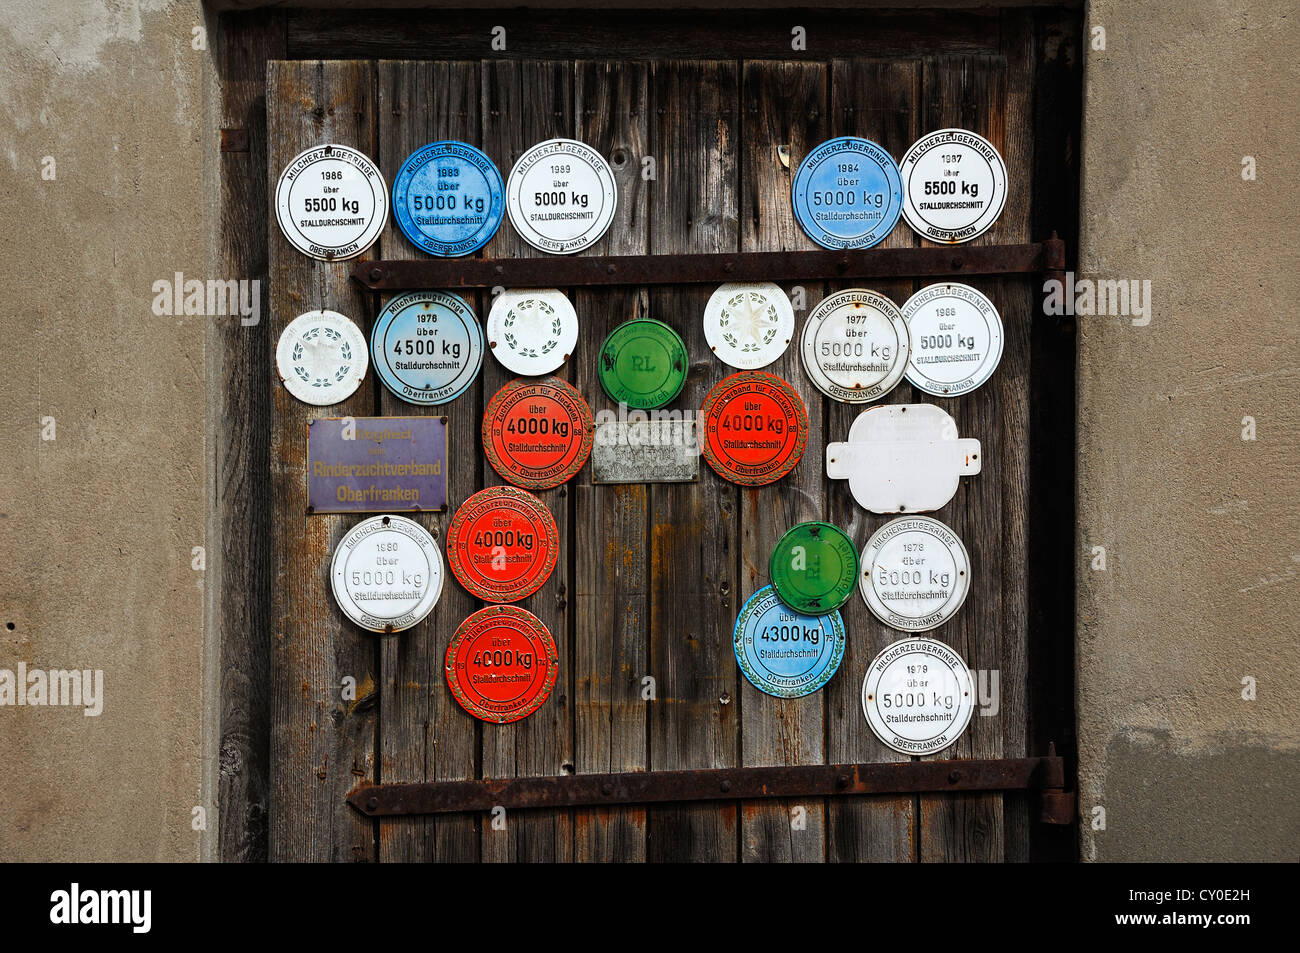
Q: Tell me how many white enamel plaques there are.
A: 12